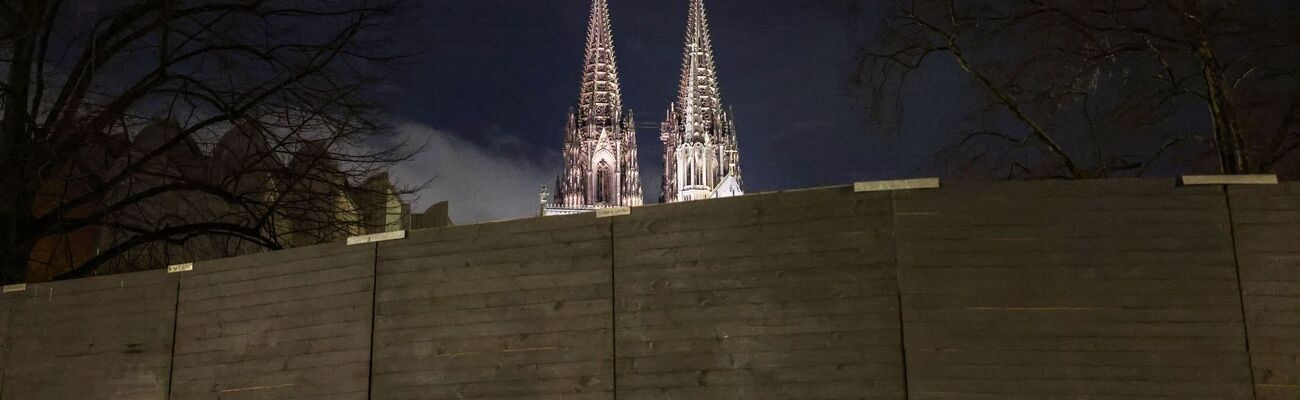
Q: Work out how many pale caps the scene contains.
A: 6